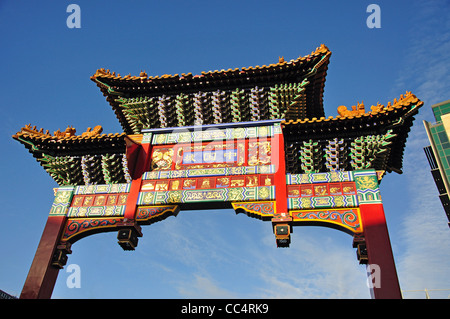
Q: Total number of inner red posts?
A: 2